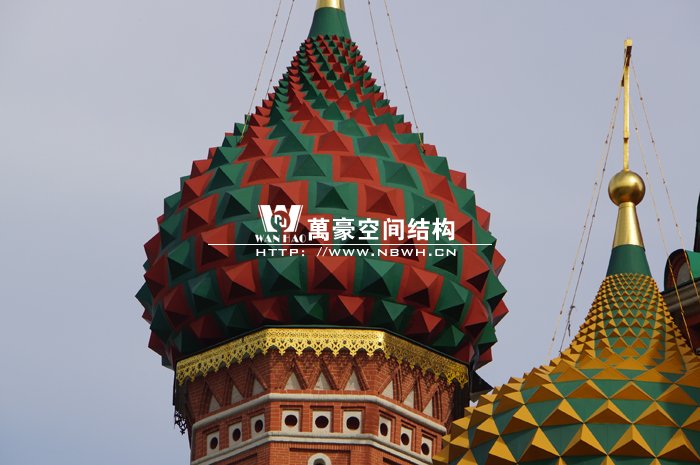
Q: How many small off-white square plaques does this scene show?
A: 9